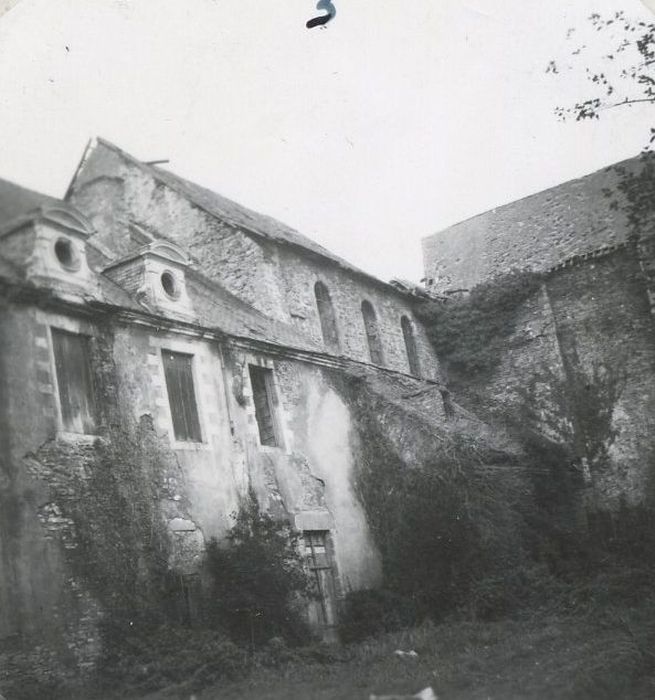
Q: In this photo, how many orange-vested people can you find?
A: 0